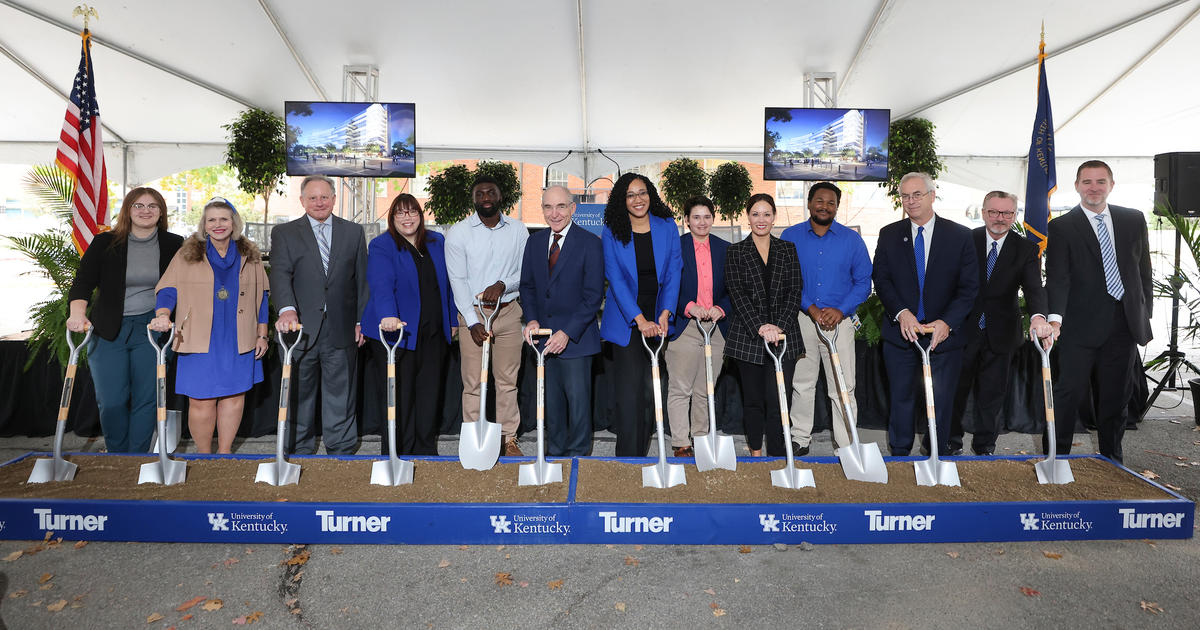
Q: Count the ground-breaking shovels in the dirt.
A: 12